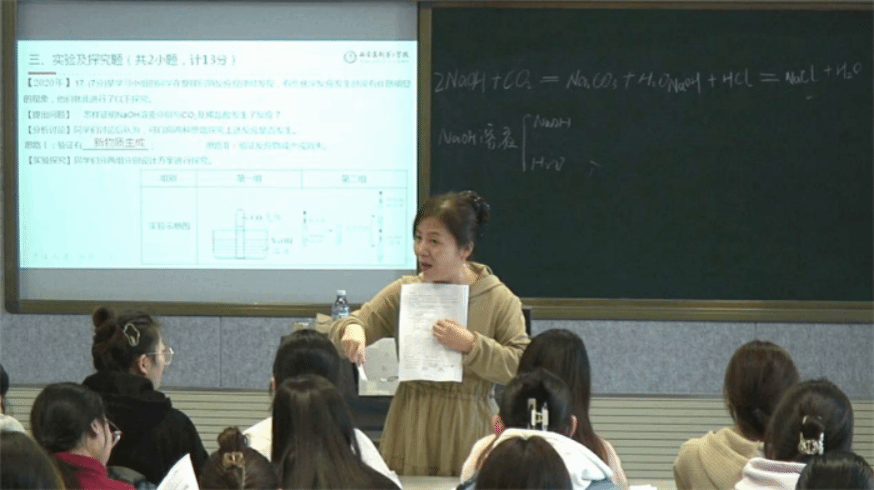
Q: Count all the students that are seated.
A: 13